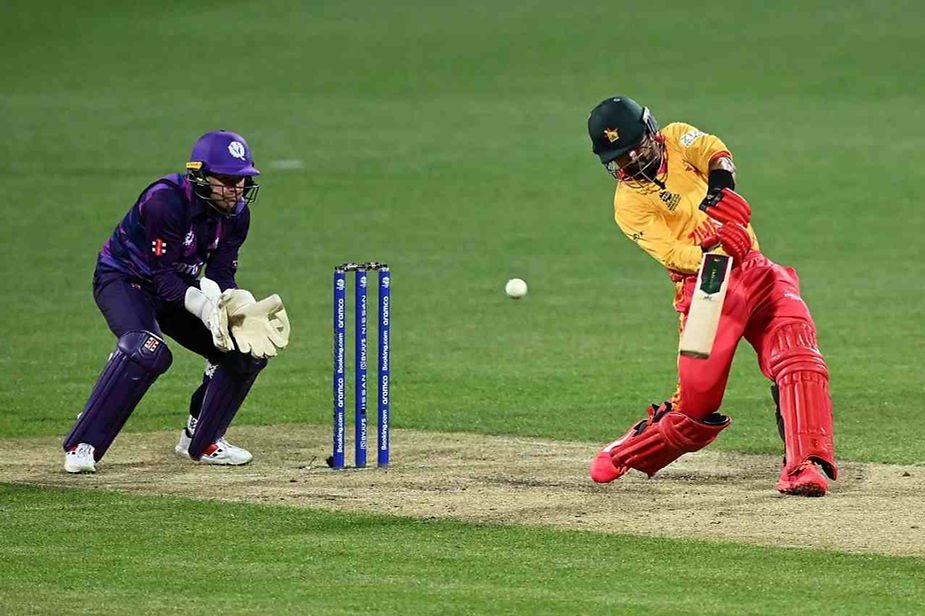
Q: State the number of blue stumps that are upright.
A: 3